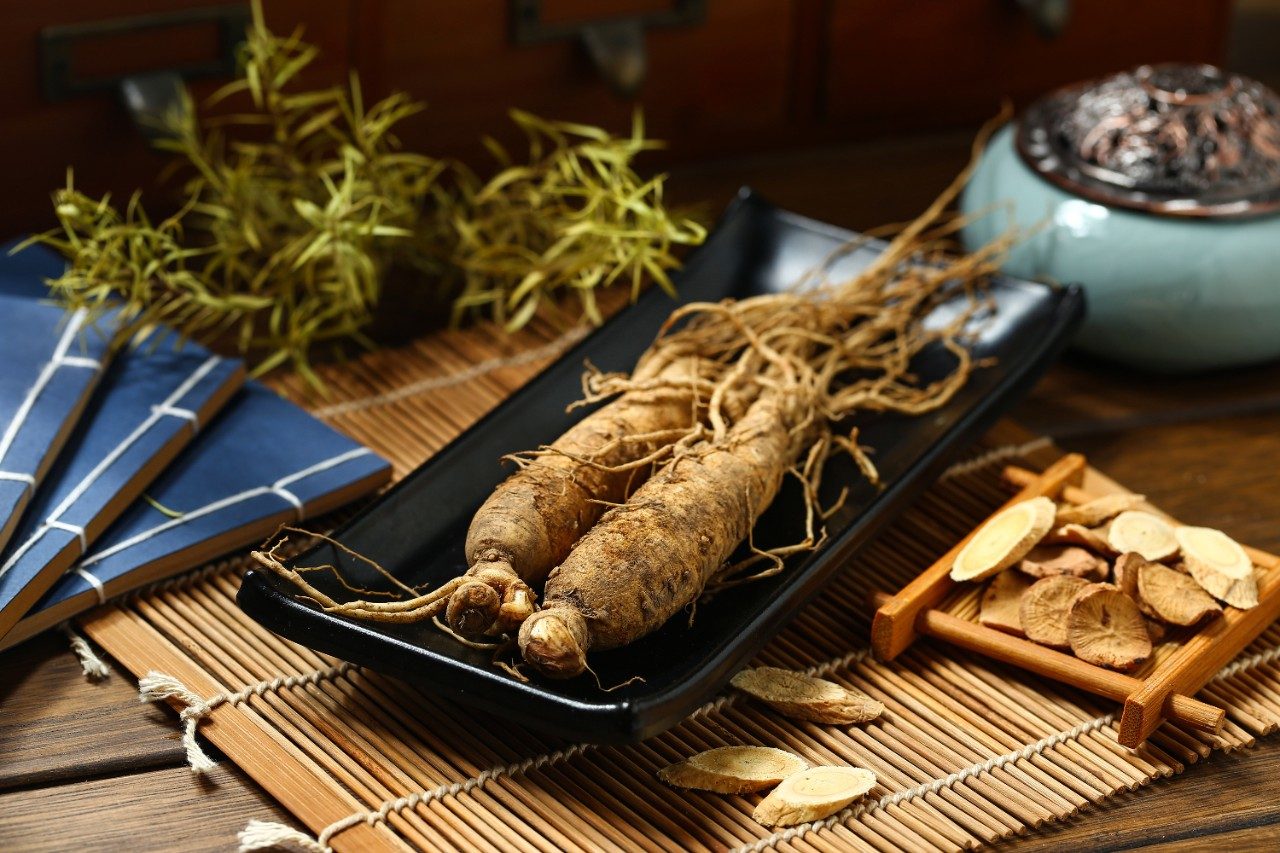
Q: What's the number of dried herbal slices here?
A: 14